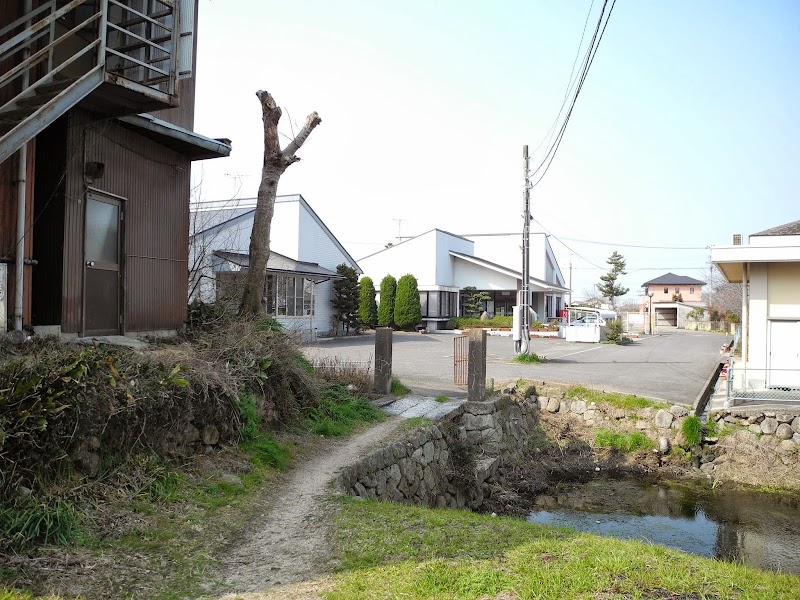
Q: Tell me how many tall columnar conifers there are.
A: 3